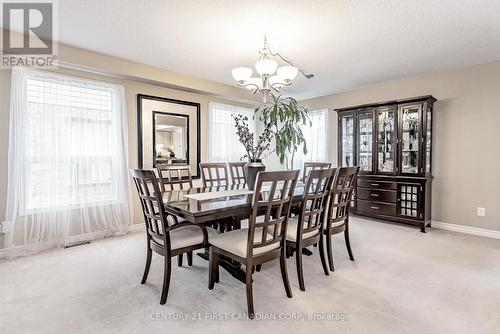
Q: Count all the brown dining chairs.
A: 8